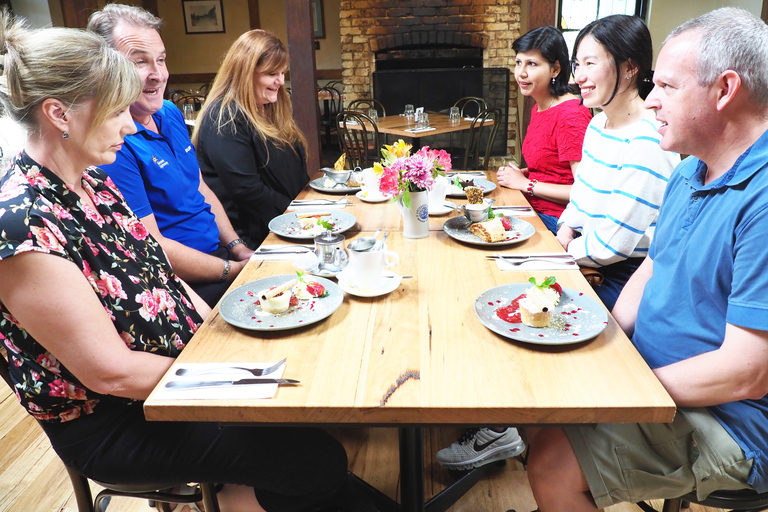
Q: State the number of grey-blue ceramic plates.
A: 6